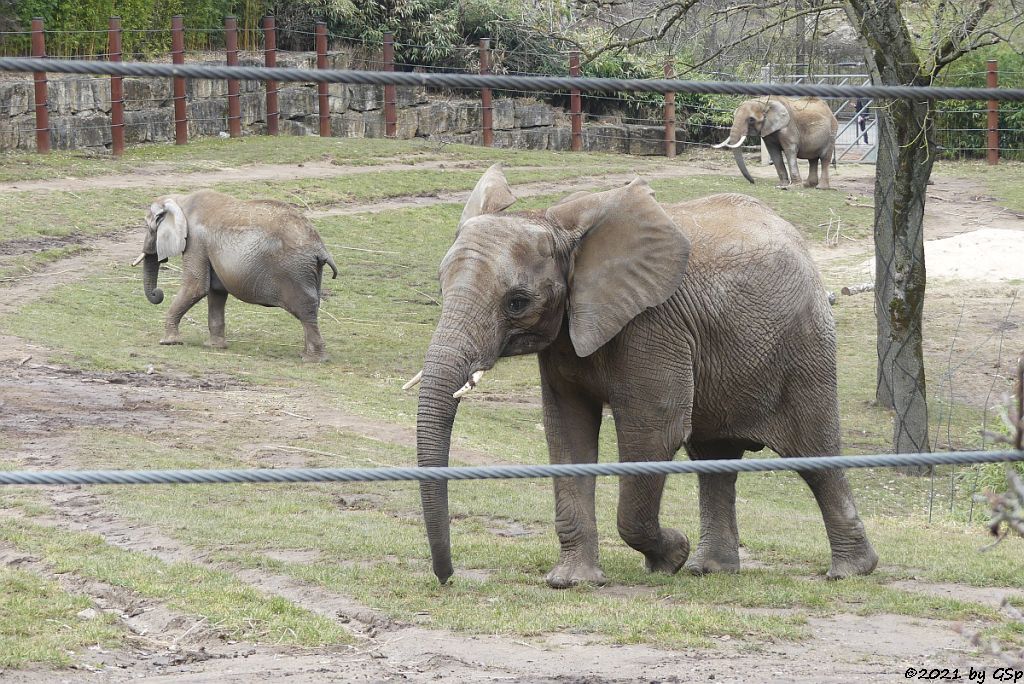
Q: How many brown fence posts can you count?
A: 11